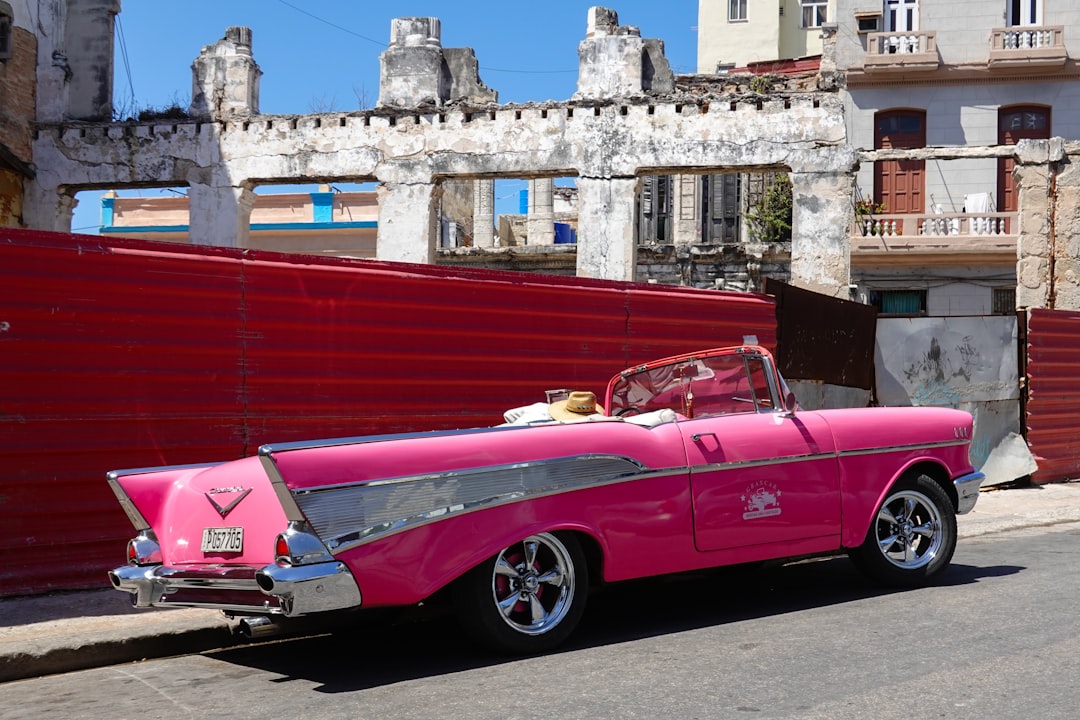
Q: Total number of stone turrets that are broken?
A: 3